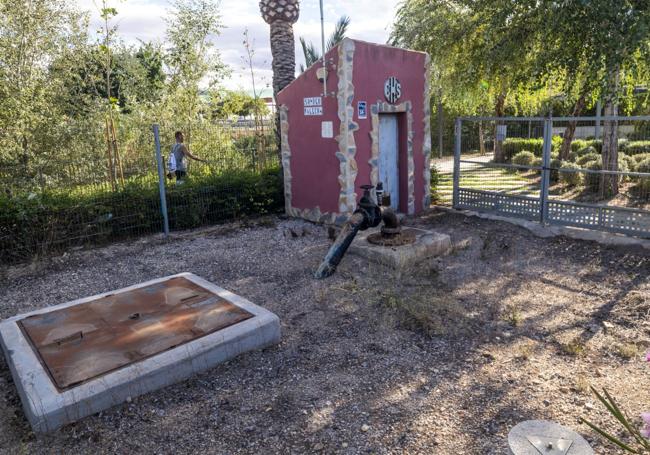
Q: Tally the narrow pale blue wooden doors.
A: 1